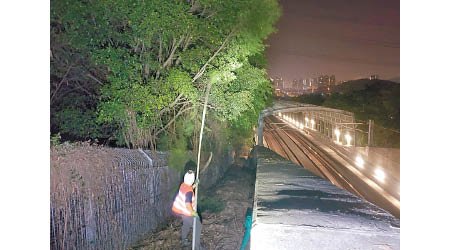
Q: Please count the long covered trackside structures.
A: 1